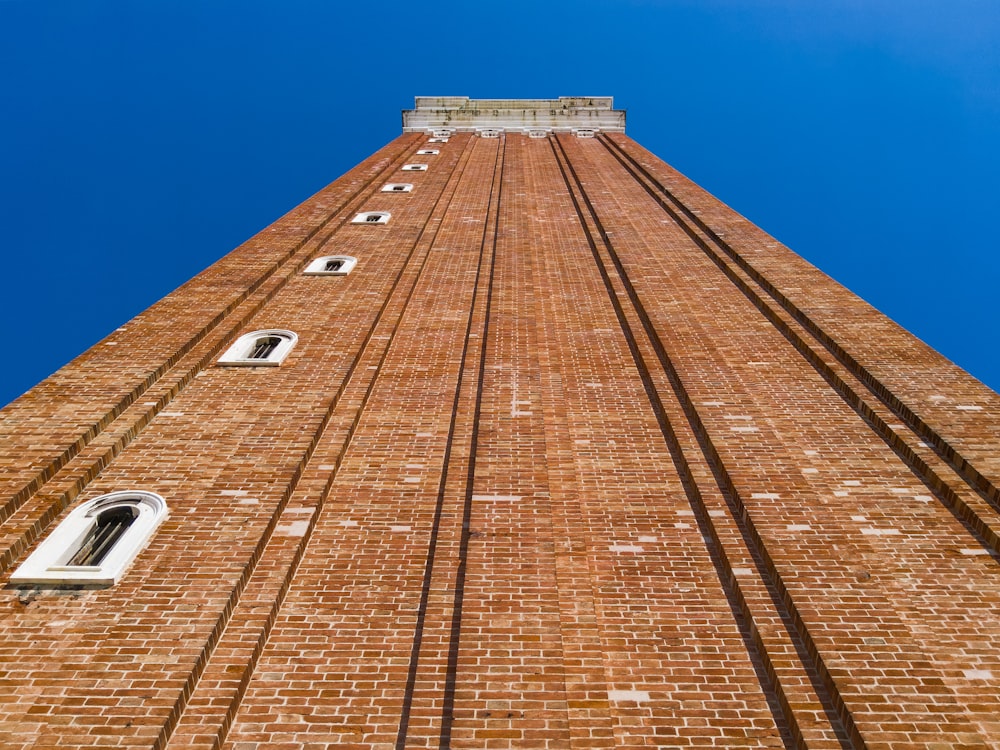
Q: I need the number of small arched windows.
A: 8